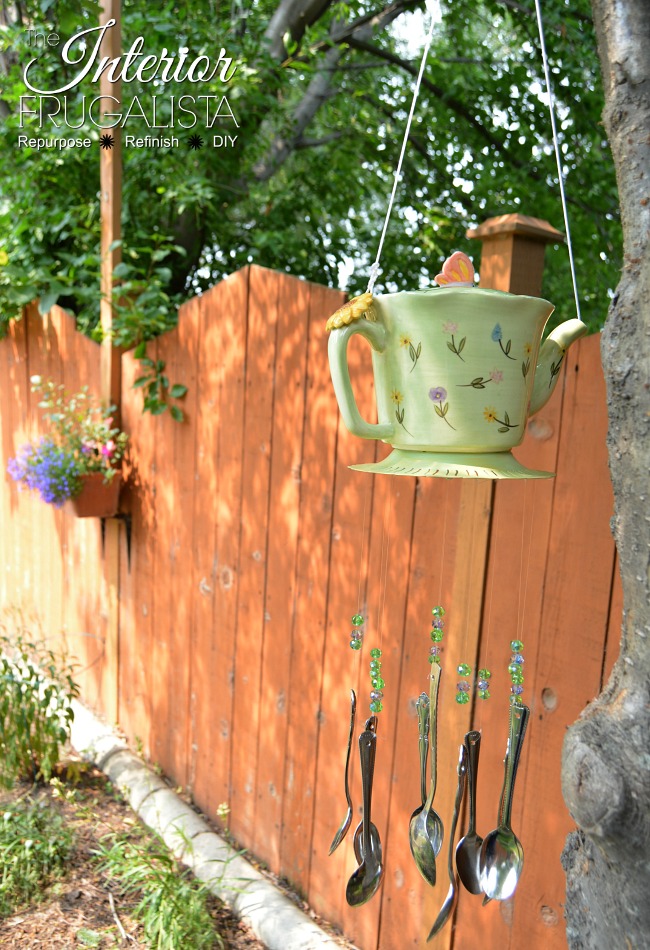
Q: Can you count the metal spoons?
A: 9